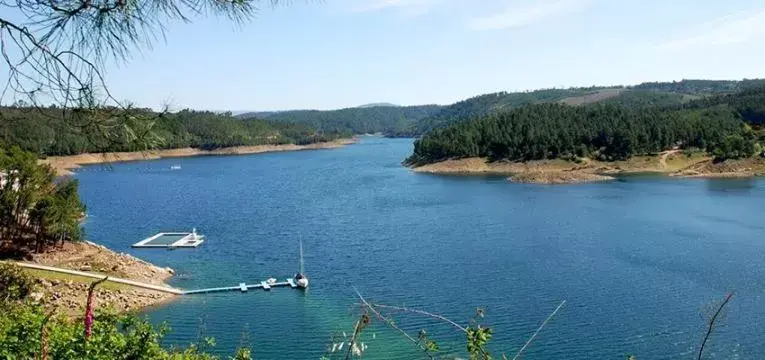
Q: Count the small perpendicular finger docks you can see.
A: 3